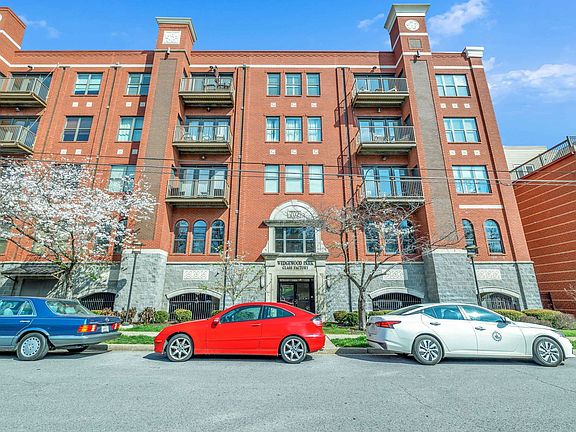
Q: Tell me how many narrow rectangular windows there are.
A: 9